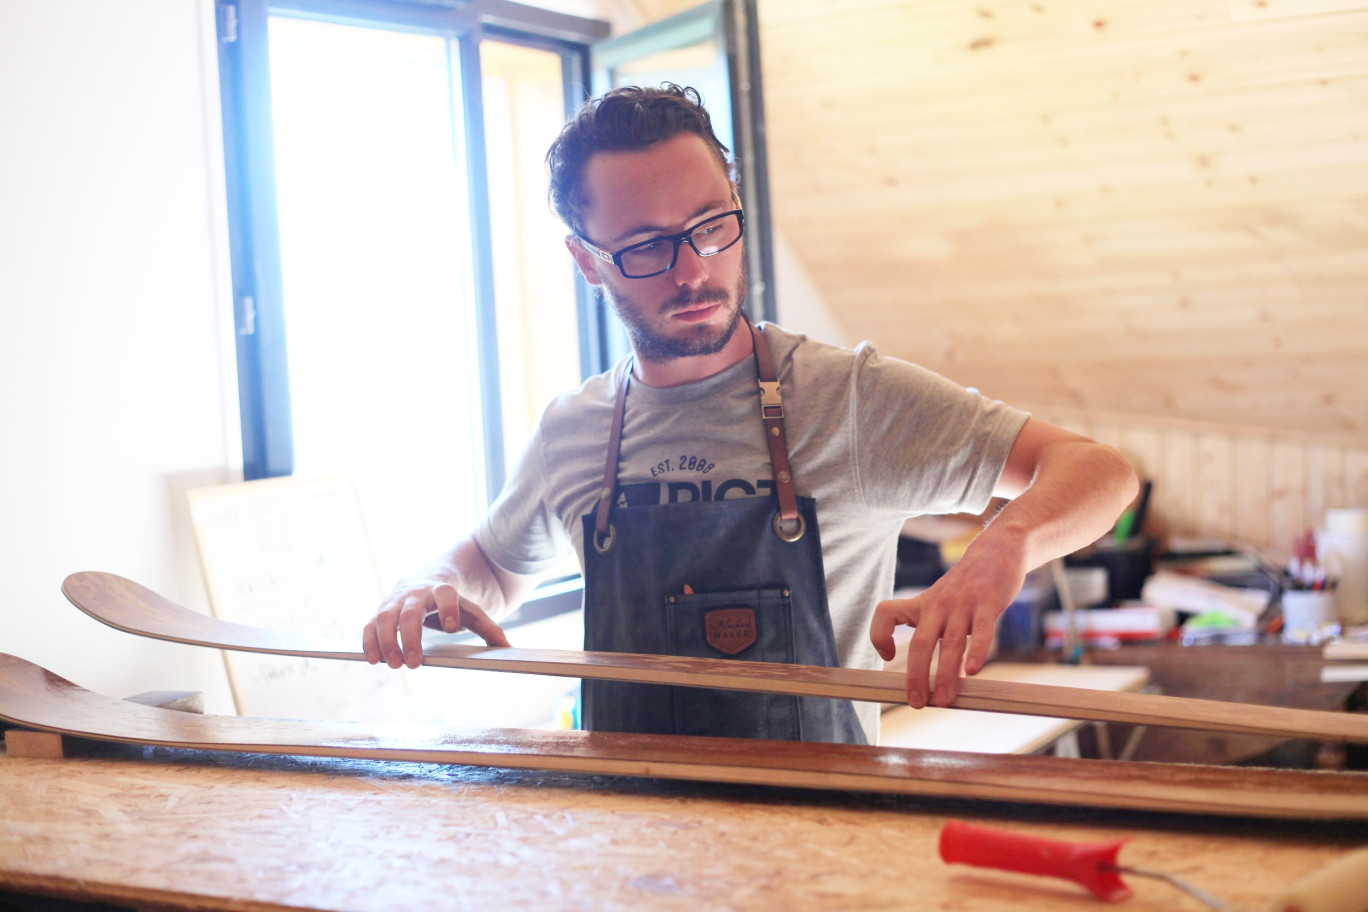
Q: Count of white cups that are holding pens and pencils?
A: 1